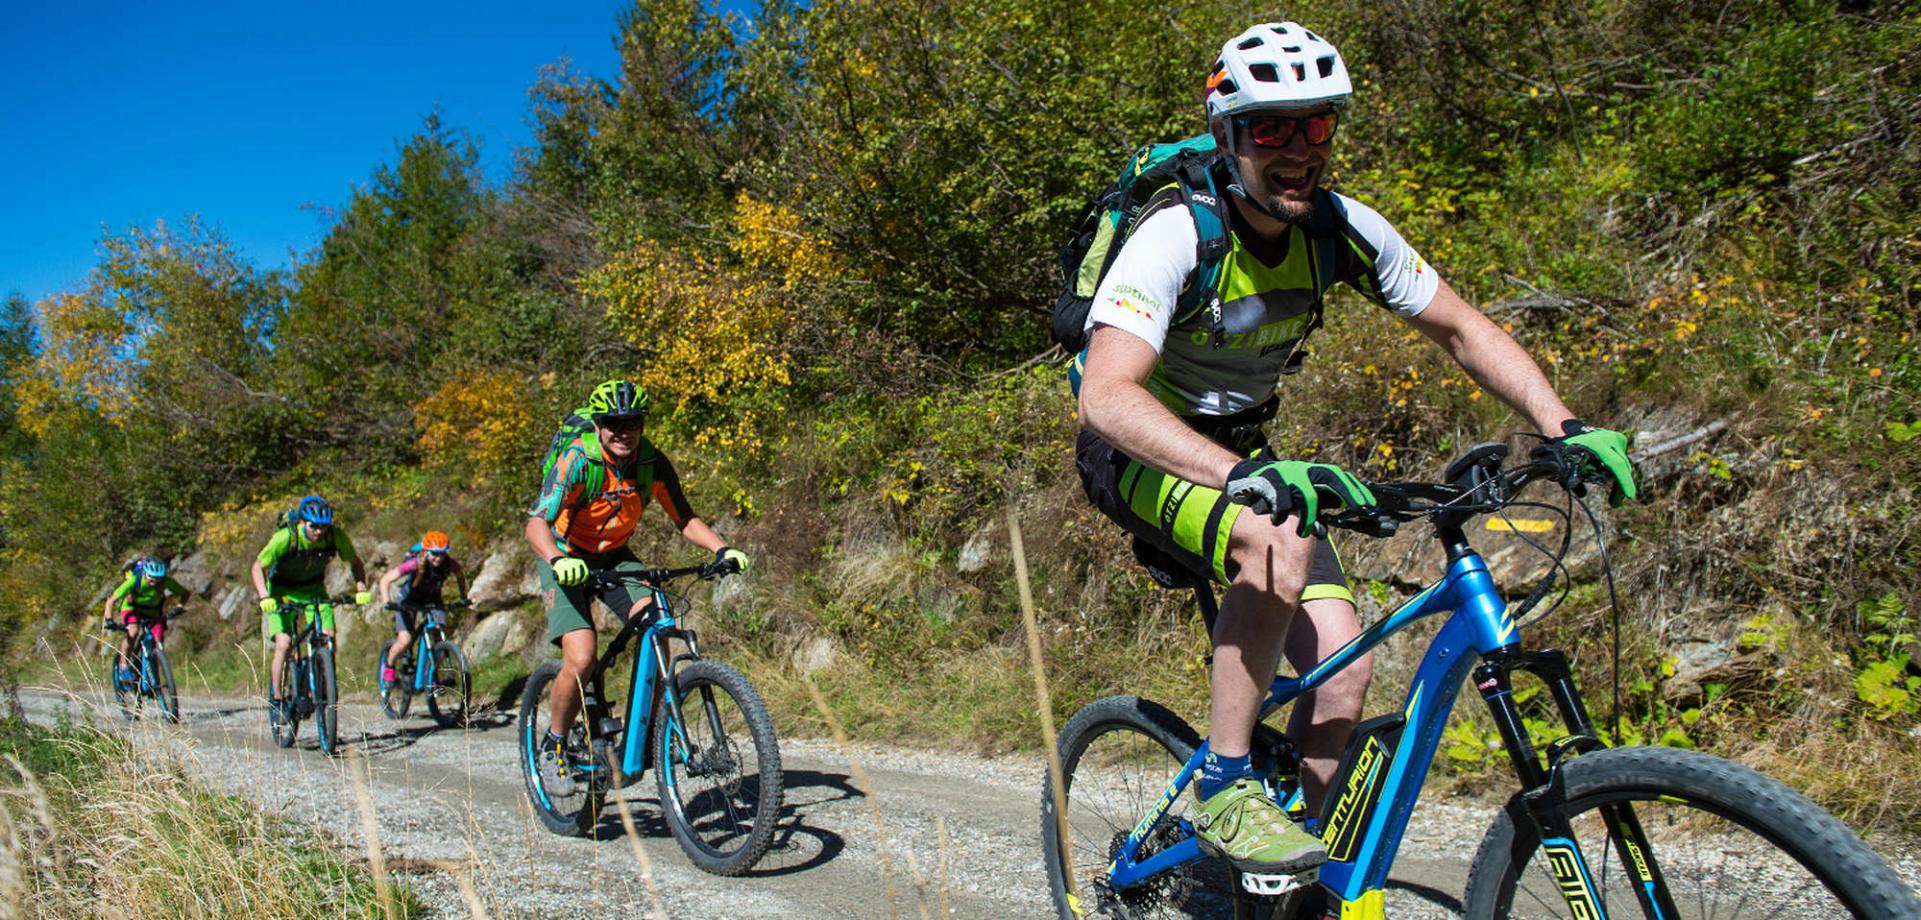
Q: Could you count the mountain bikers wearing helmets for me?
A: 5